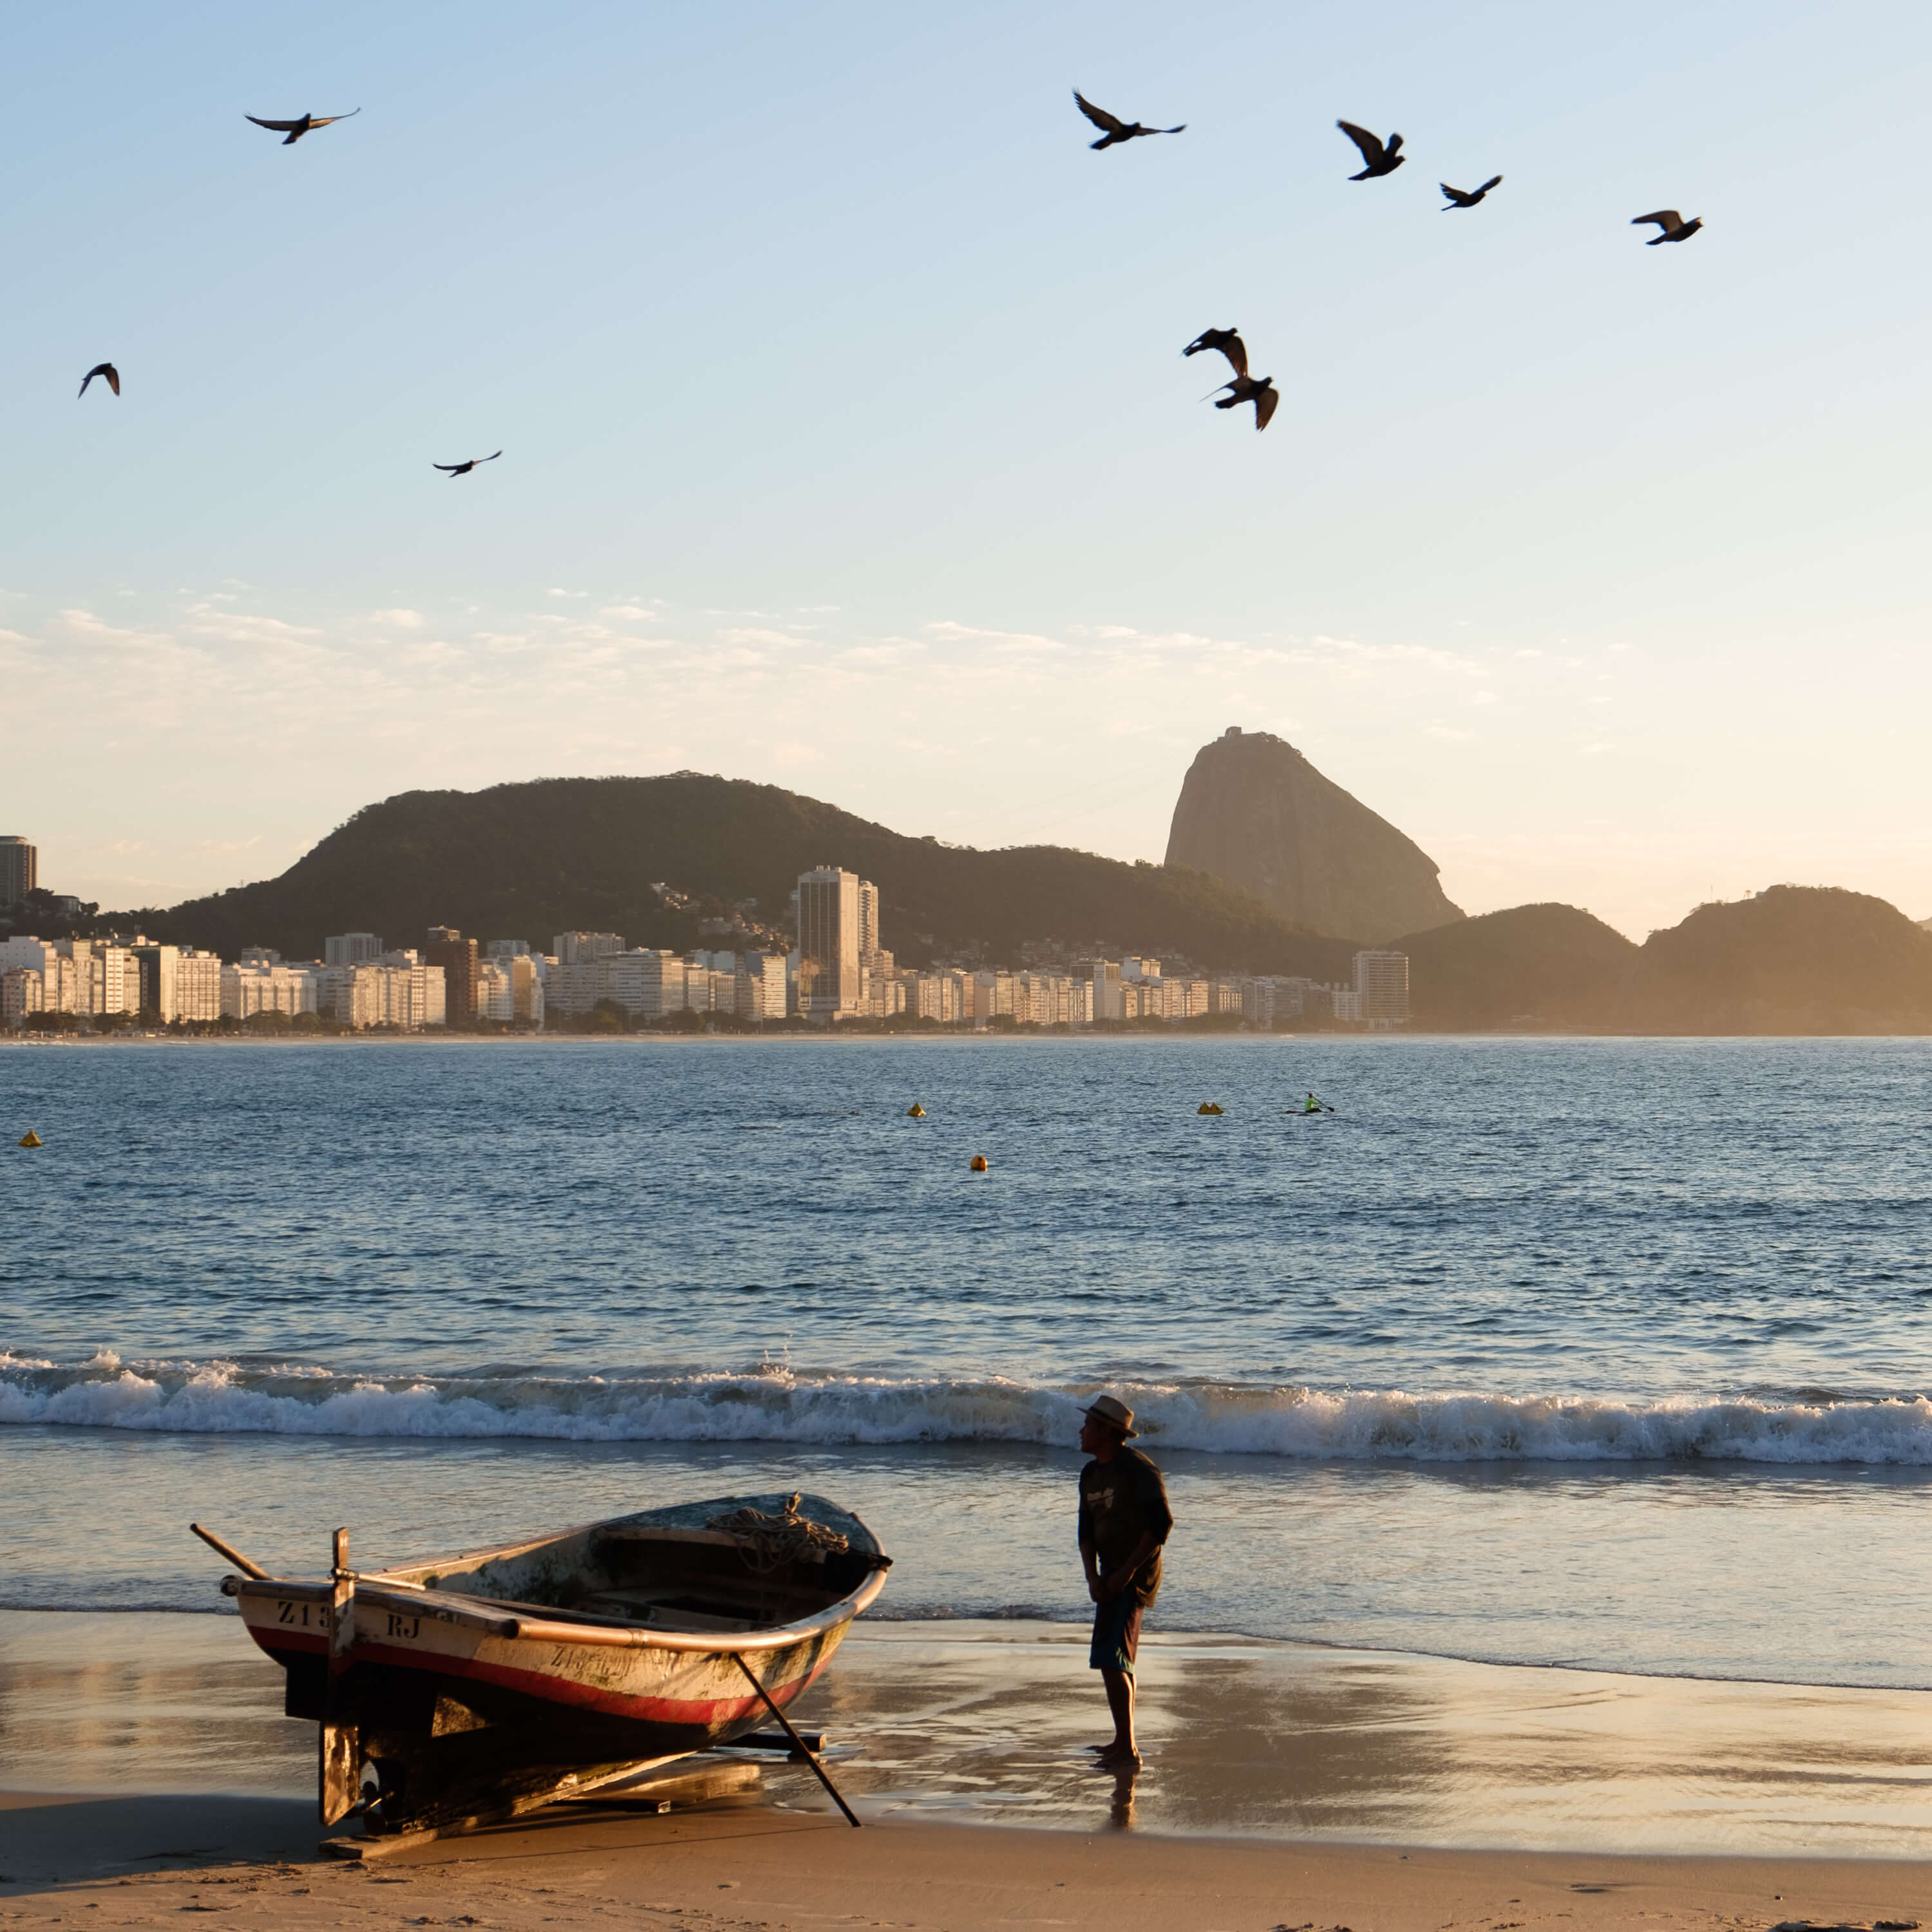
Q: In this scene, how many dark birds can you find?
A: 9